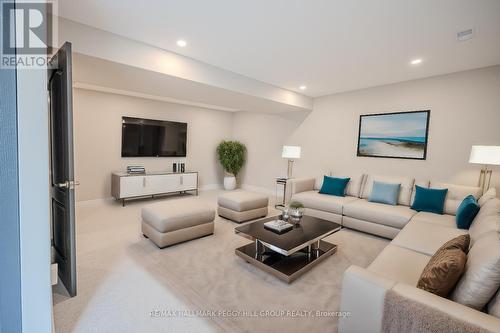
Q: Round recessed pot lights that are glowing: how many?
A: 3